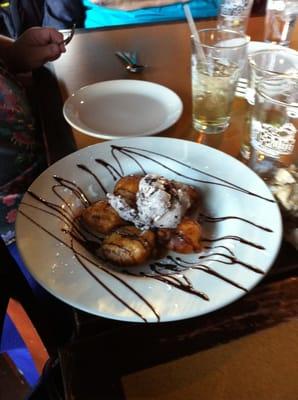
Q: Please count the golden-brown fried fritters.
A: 5